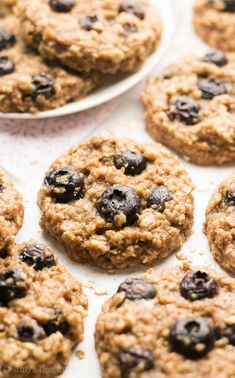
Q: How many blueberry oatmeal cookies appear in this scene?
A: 9